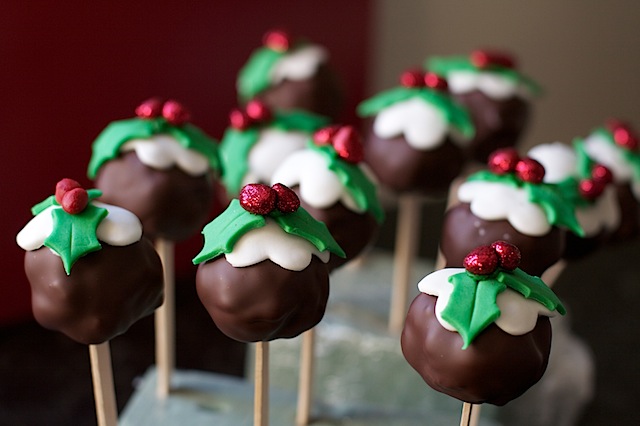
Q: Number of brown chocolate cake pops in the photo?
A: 12